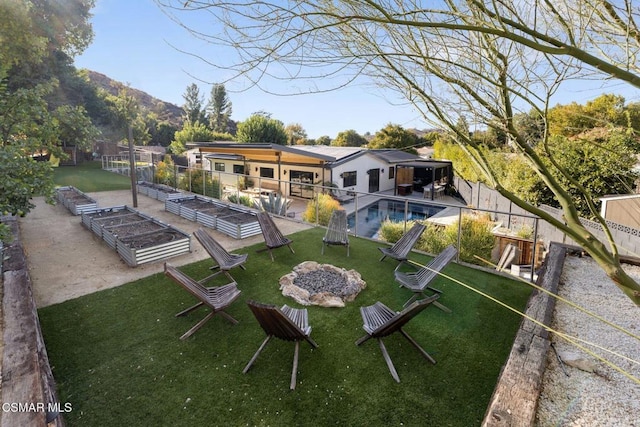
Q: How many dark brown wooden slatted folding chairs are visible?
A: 8